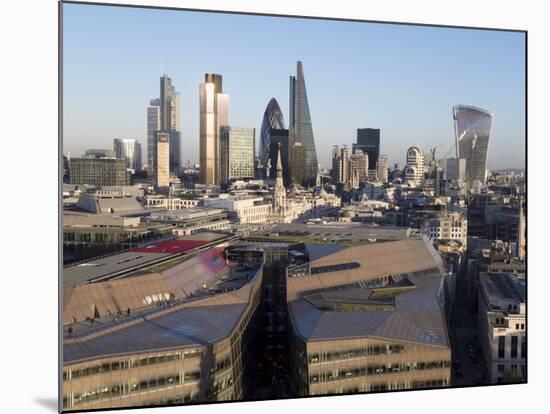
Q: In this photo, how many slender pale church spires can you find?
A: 1